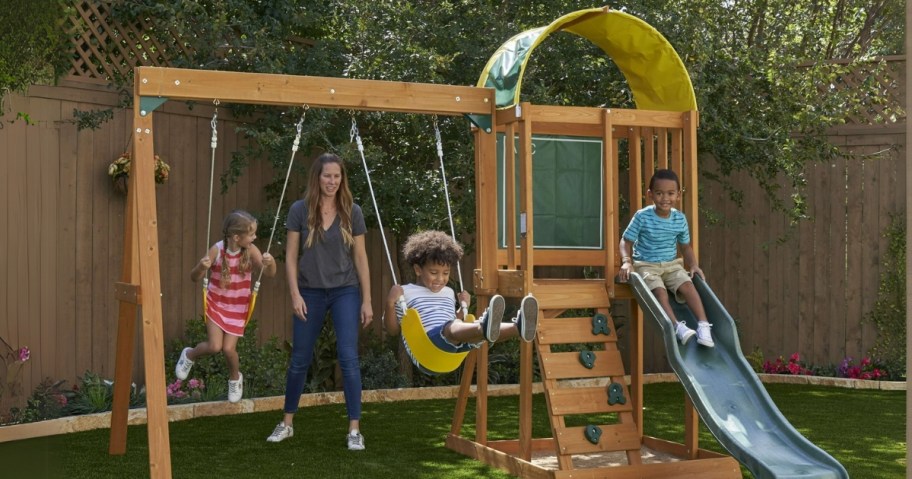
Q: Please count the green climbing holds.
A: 4